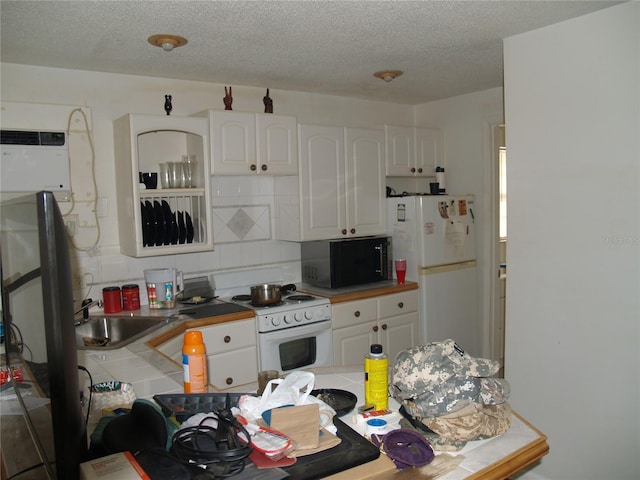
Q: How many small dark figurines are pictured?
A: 3